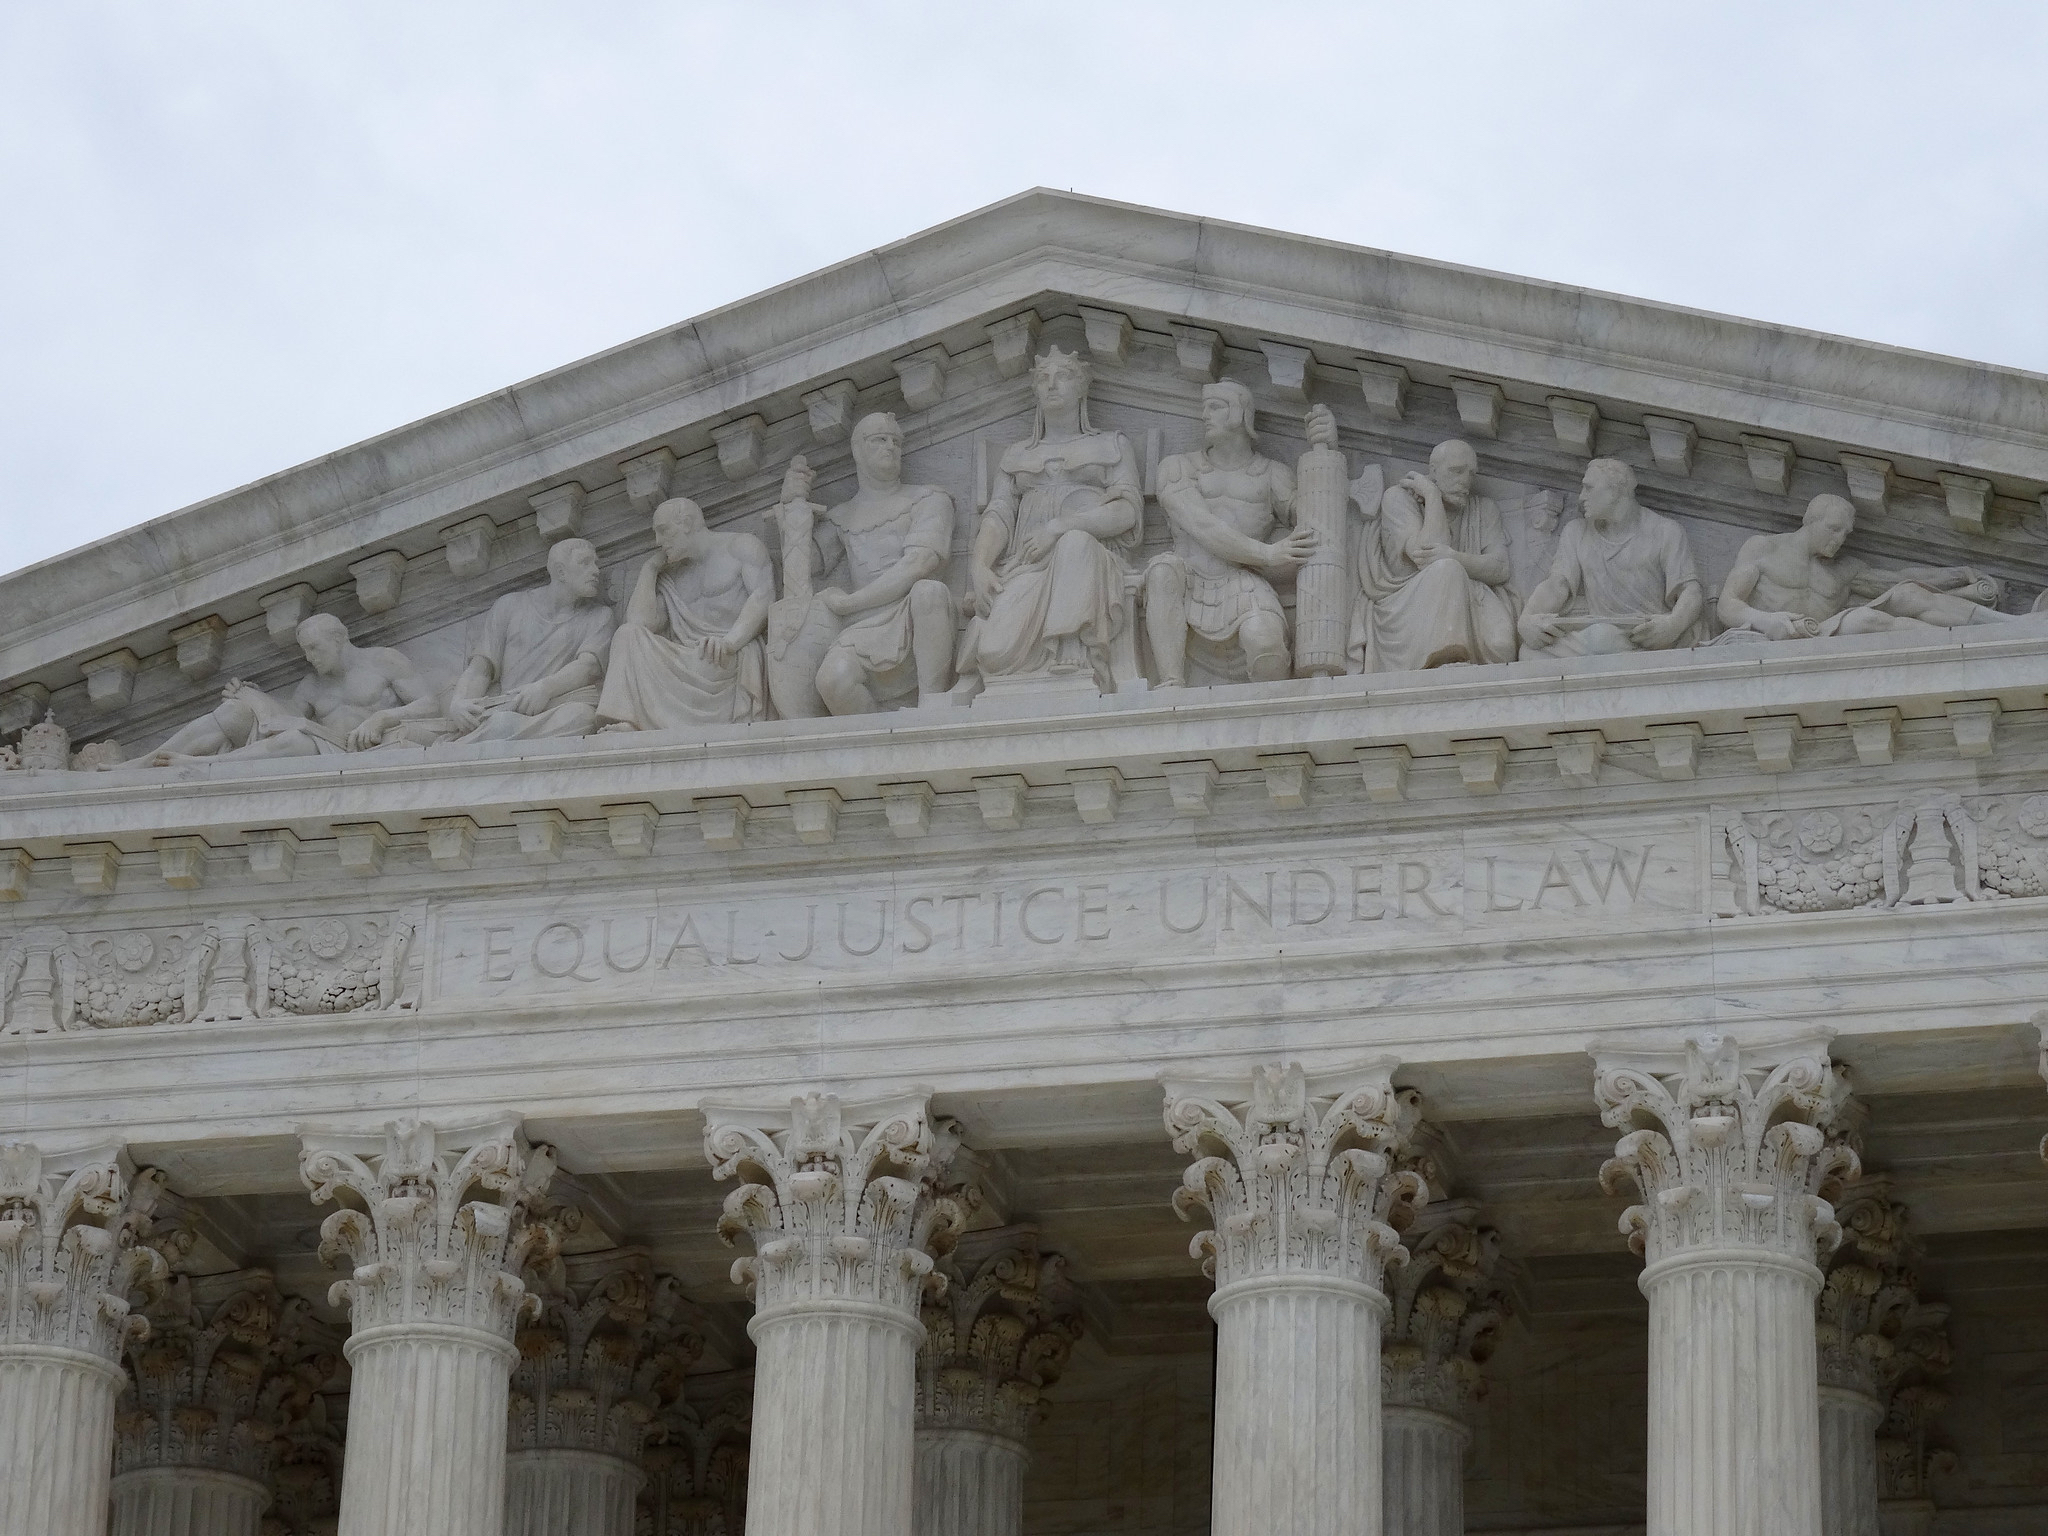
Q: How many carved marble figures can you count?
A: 9